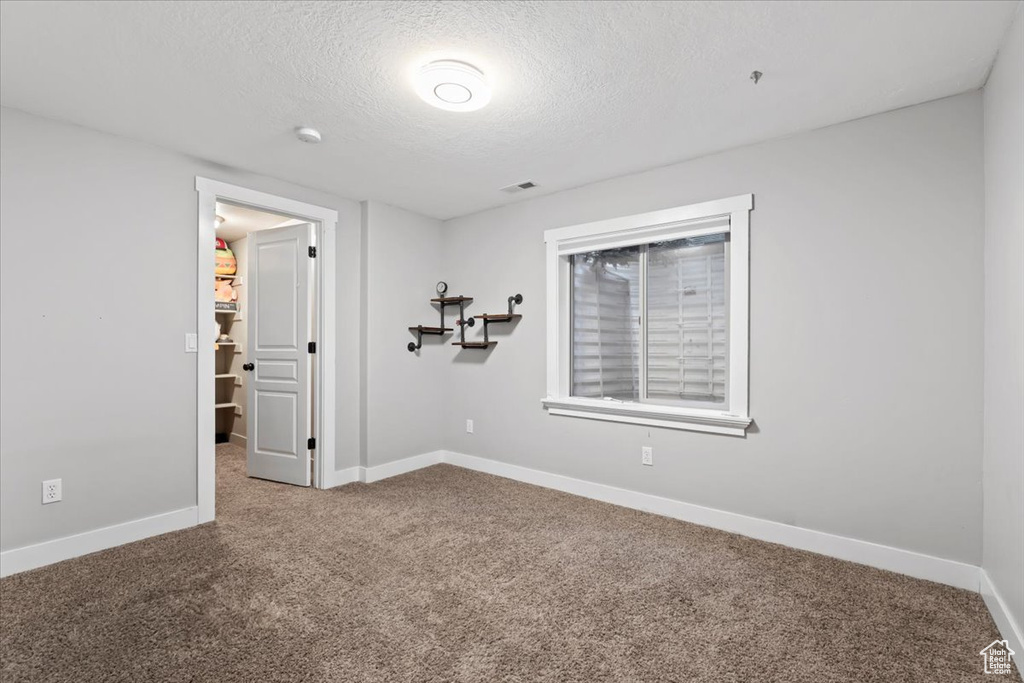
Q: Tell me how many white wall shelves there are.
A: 5